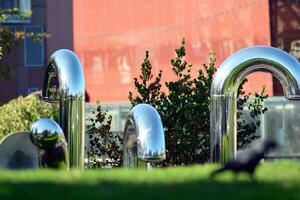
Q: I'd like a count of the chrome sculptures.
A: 4